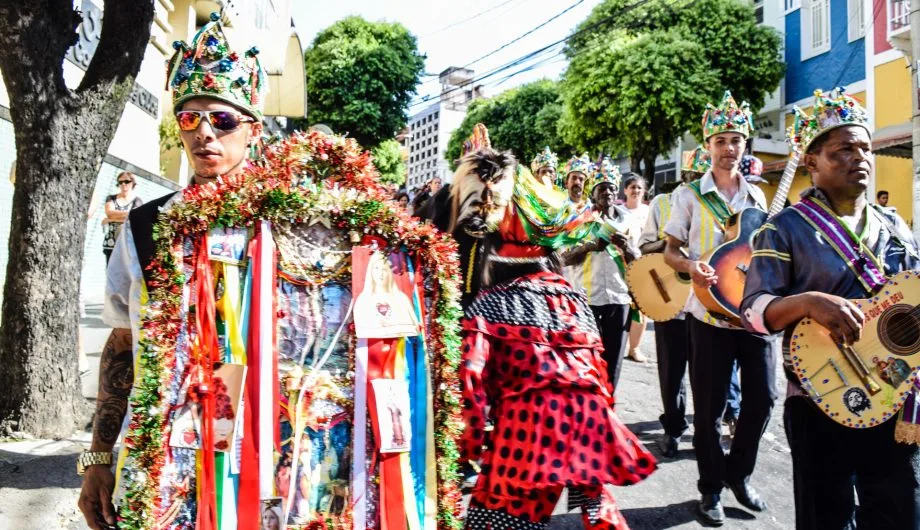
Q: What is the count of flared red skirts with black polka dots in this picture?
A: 1